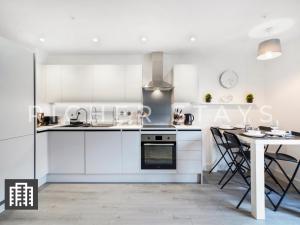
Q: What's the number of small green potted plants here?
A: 2